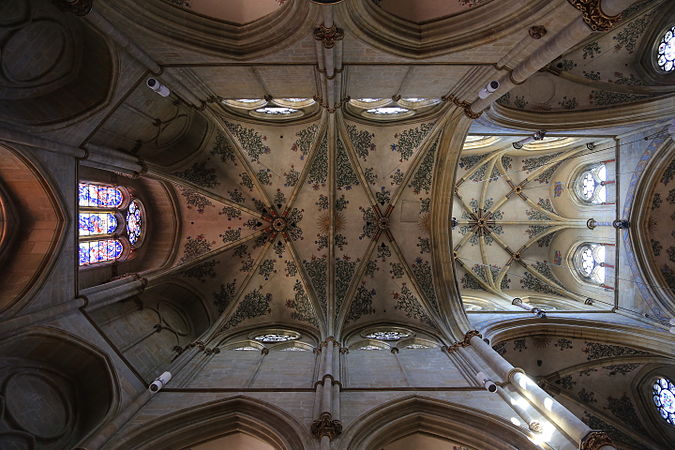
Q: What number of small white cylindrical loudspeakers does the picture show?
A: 4